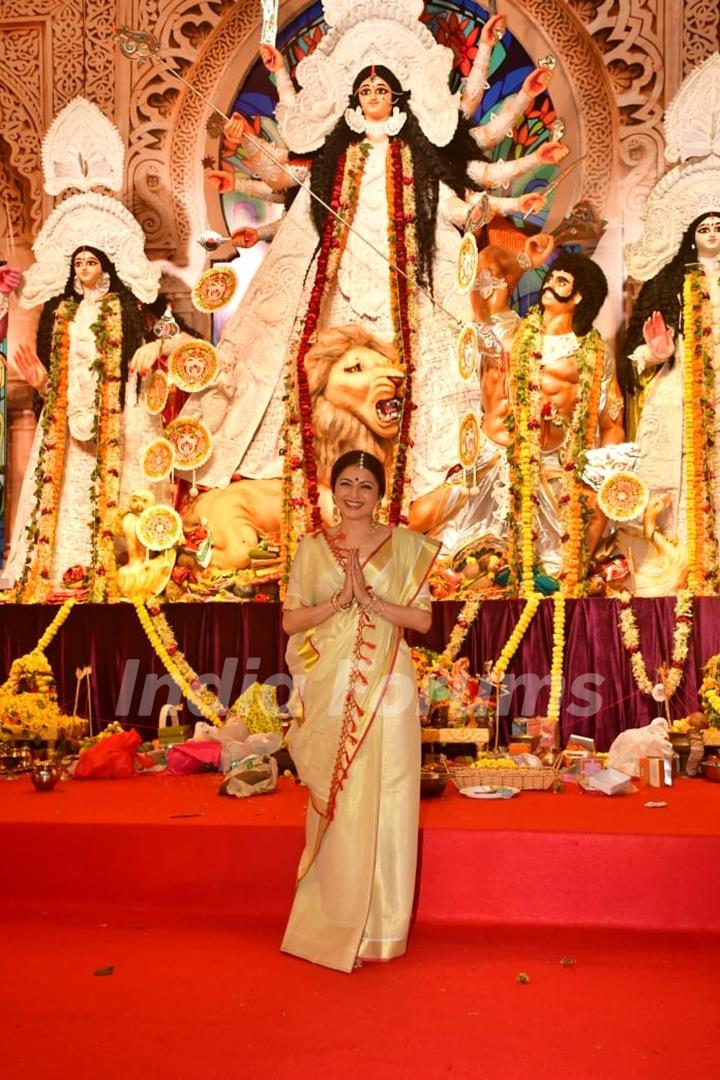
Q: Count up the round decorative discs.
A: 10